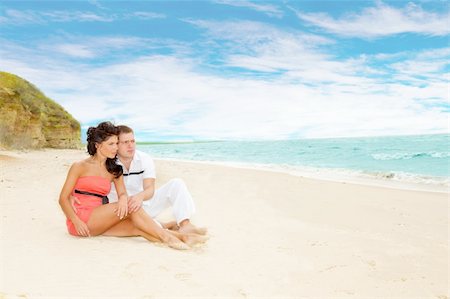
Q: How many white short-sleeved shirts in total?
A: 1